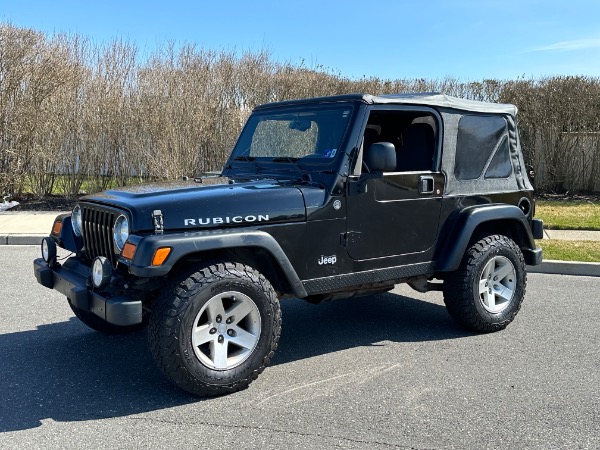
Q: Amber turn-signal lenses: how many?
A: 3